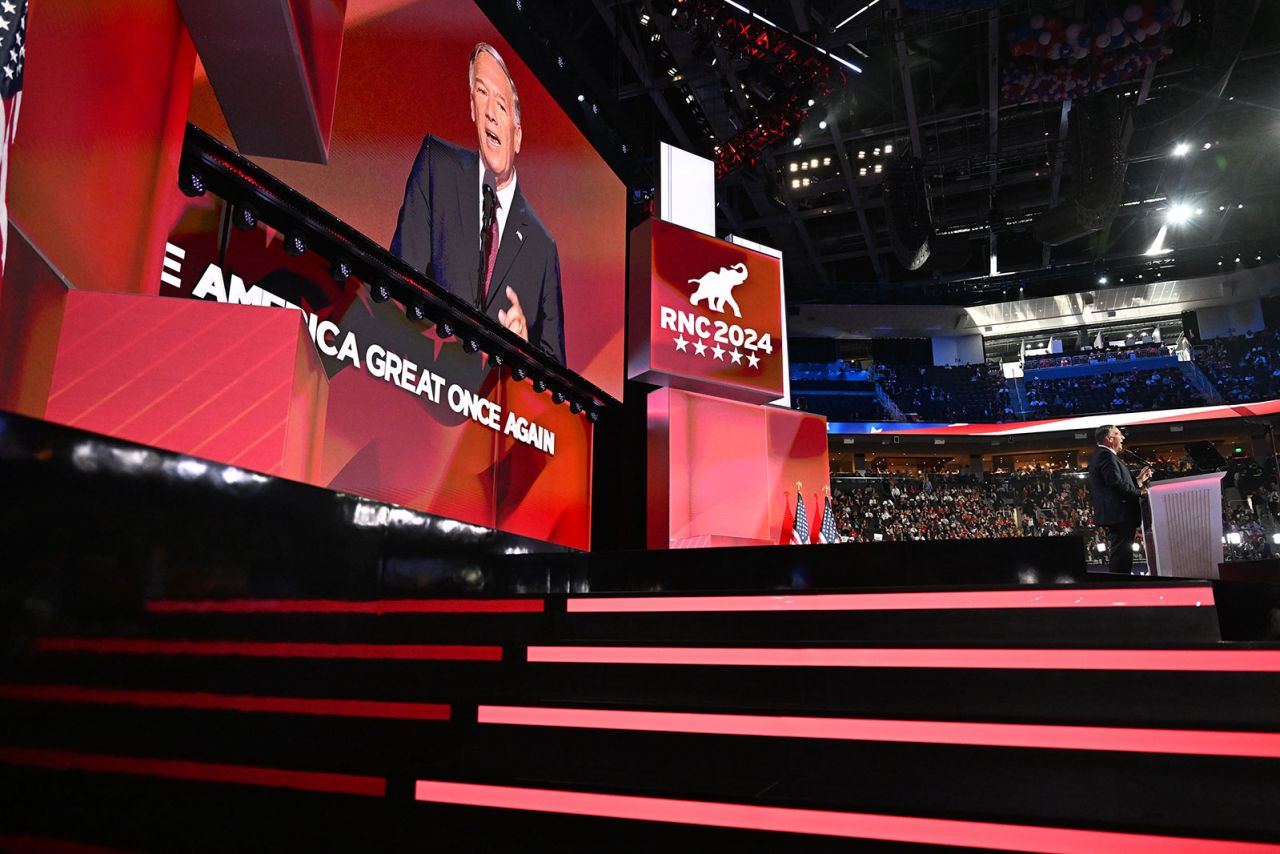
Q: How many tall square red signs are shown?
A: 1